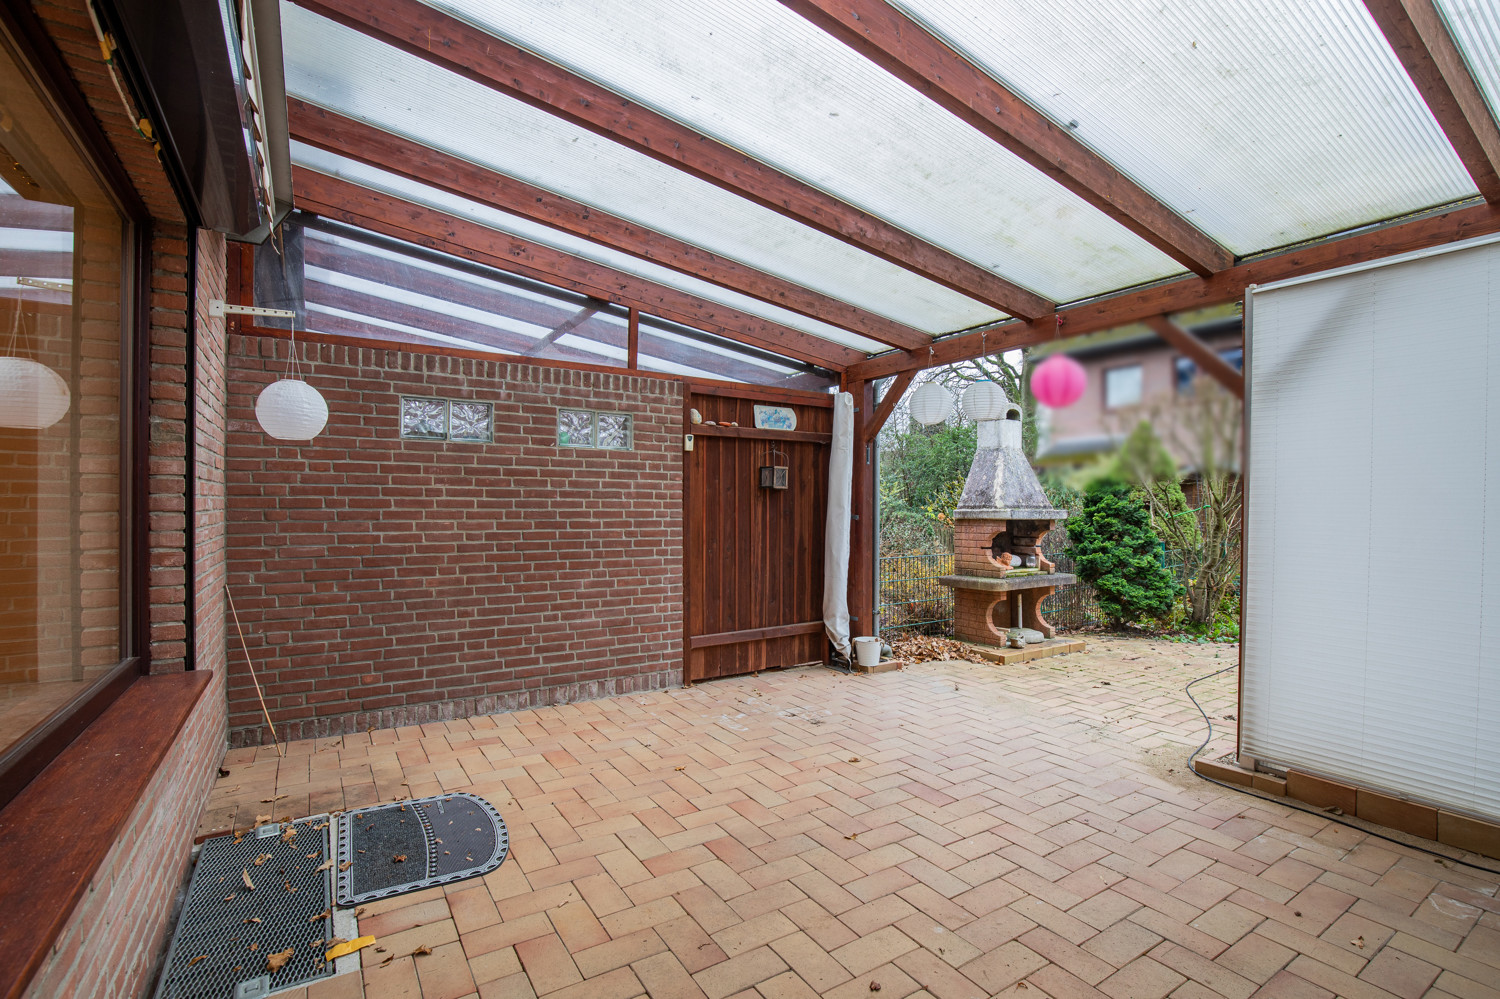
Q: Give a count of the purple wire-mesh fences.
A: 0